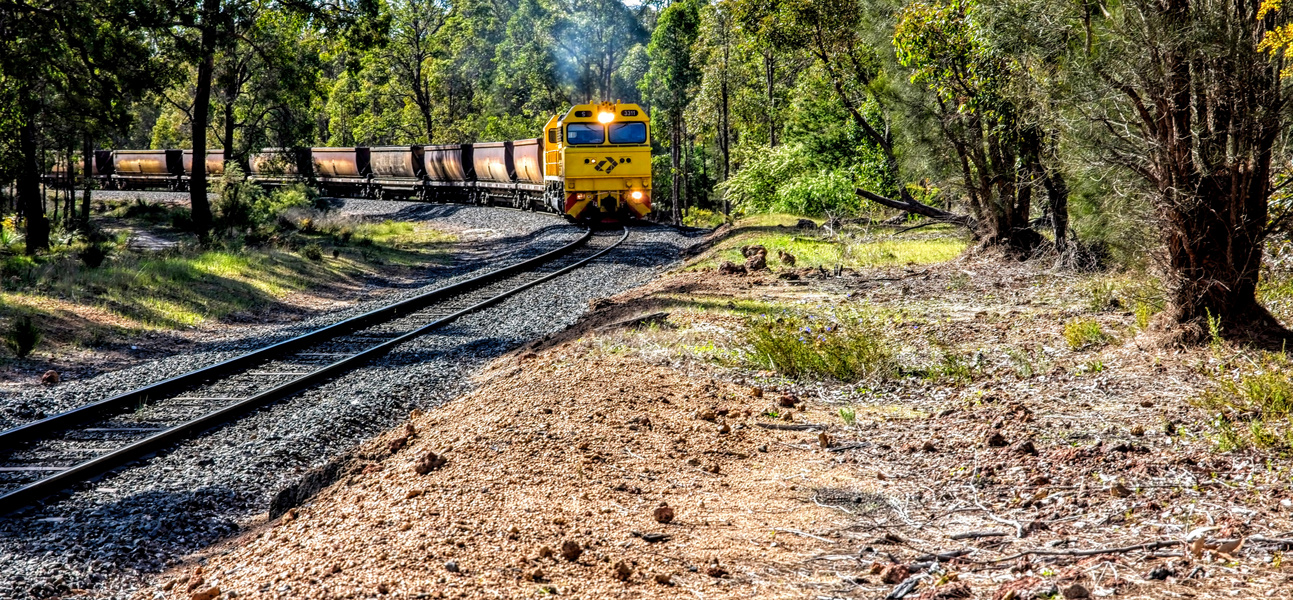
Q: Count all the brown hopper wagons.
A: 9